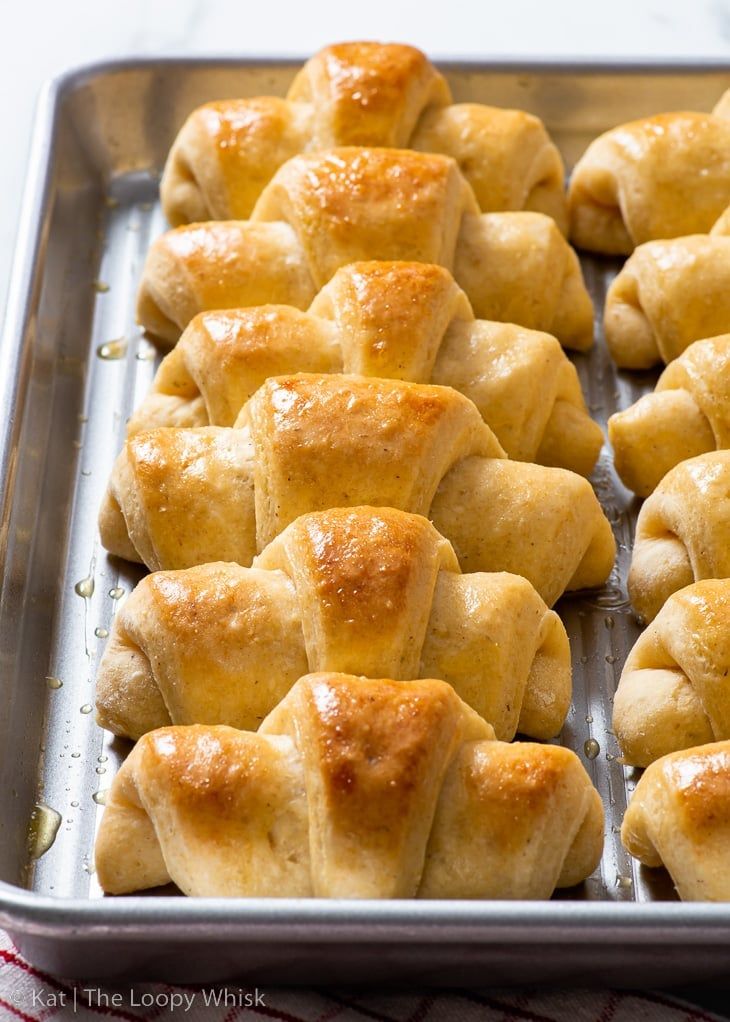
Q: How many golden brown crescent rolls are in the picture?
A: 12